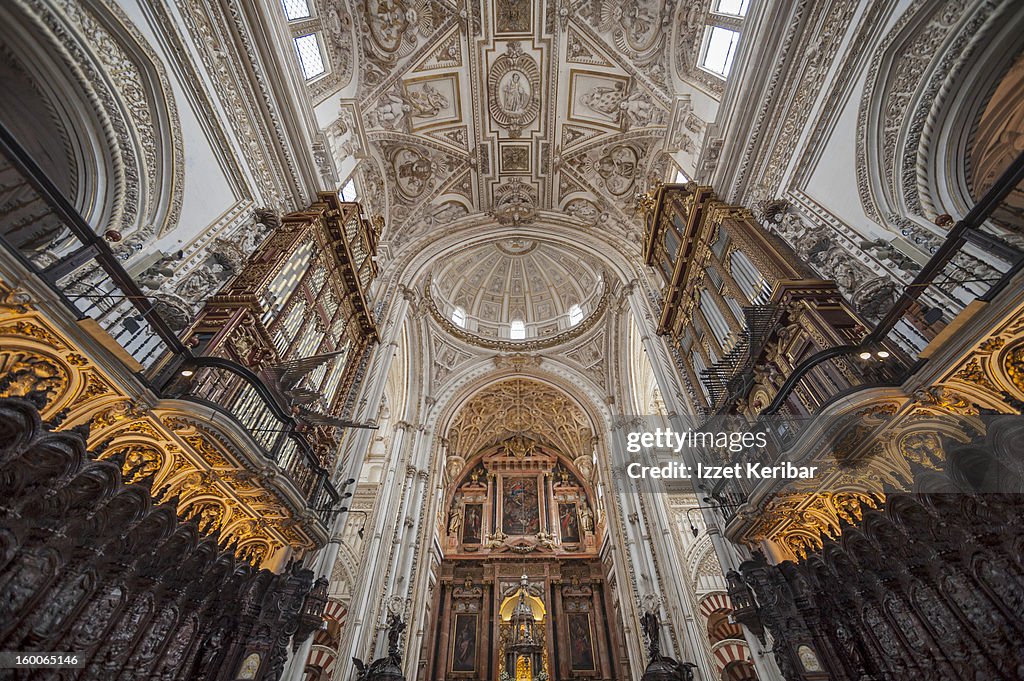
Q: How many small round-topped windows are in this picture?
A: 3